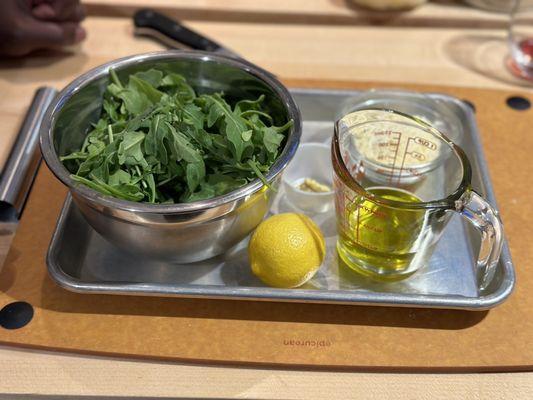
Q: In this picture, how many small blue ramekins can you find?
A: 0